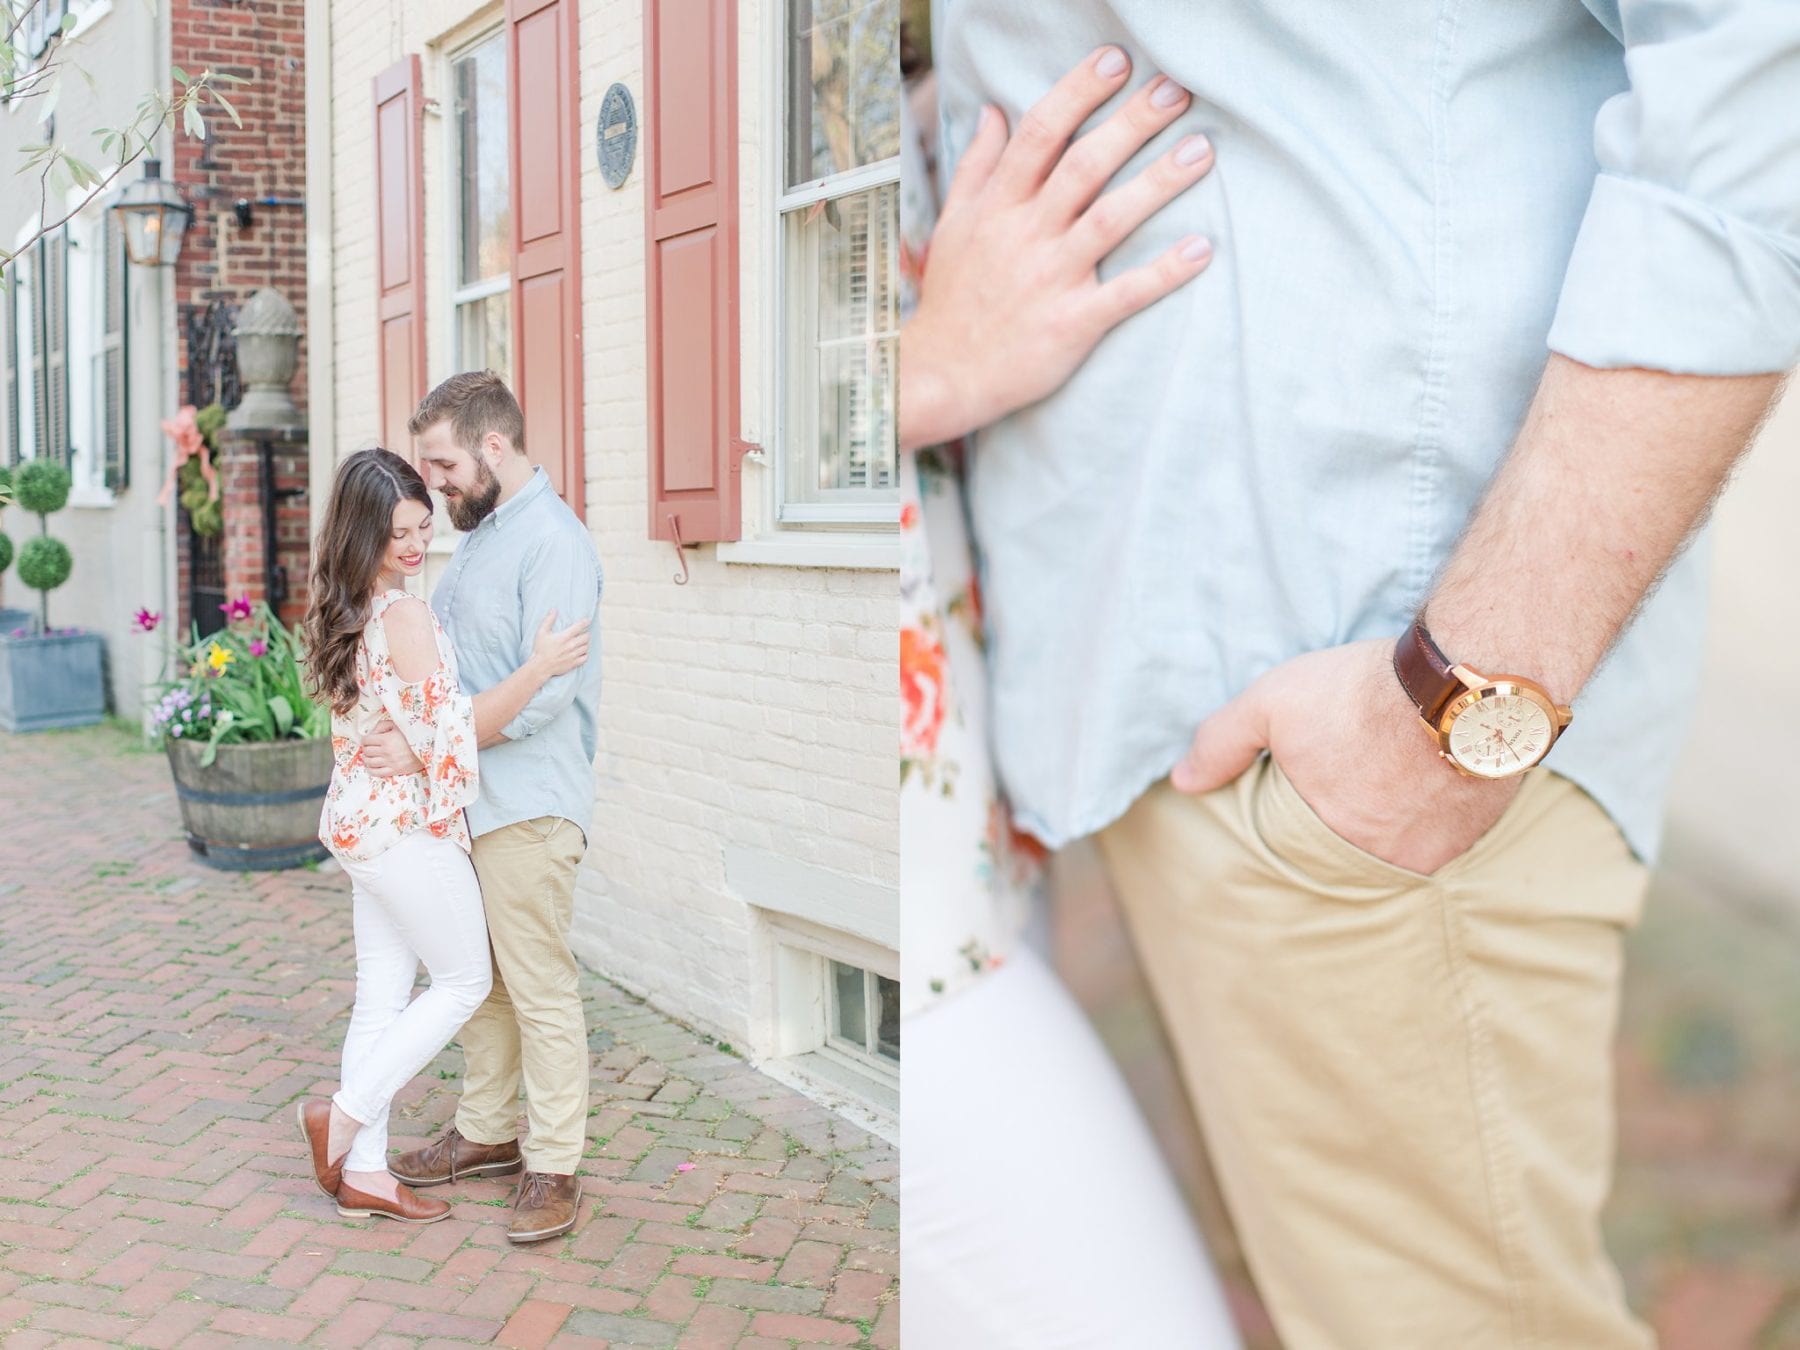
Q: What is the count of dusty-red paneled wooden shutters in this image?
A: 3